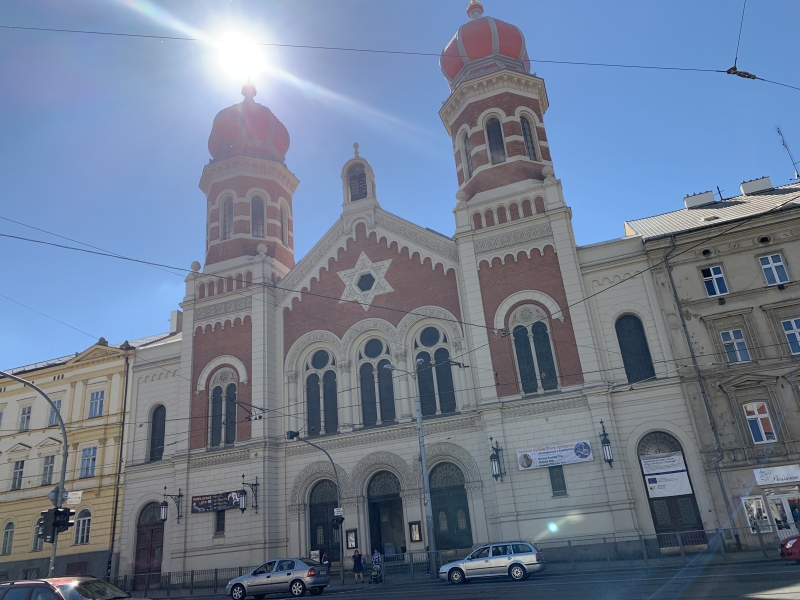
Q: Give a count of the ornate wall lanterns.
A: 4